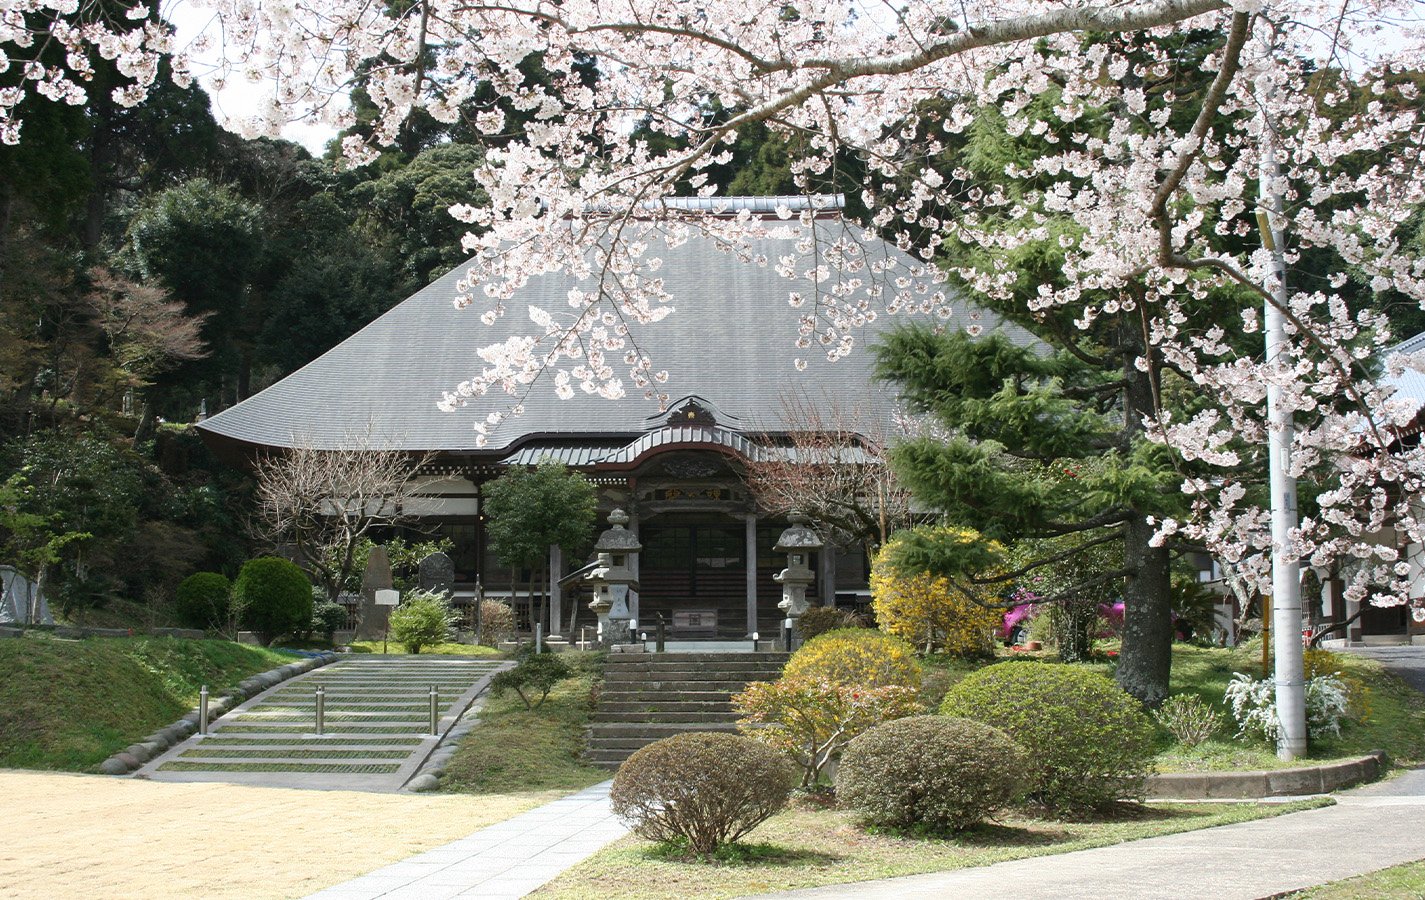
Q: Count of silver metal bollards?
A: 3